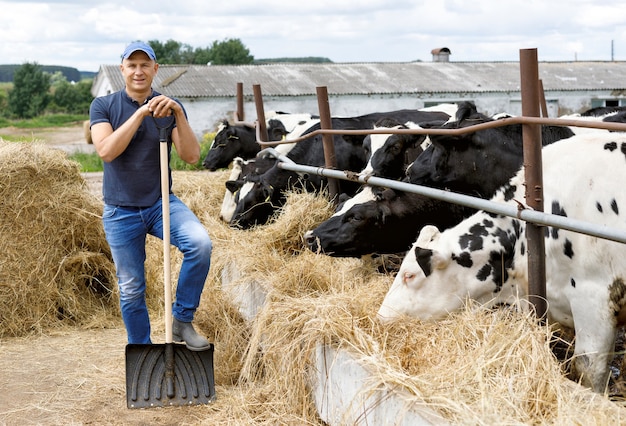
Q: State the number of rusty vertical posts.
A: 5